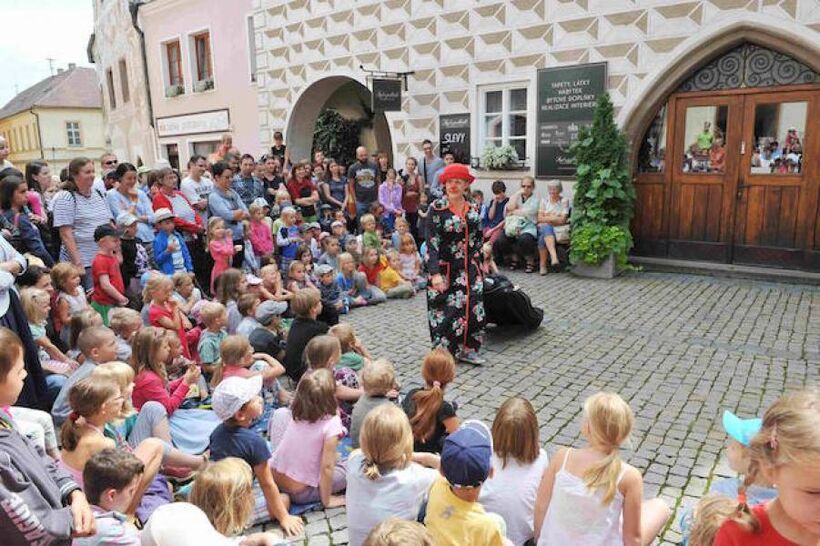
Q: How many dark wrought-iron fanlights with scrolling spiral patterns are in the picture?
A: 1